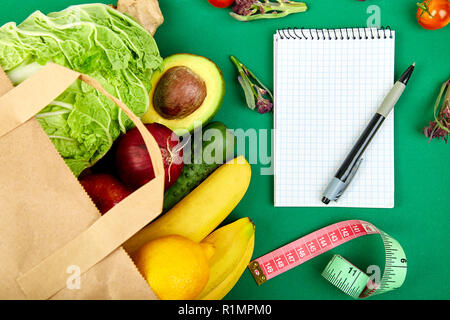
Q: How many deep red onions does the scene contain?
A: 1